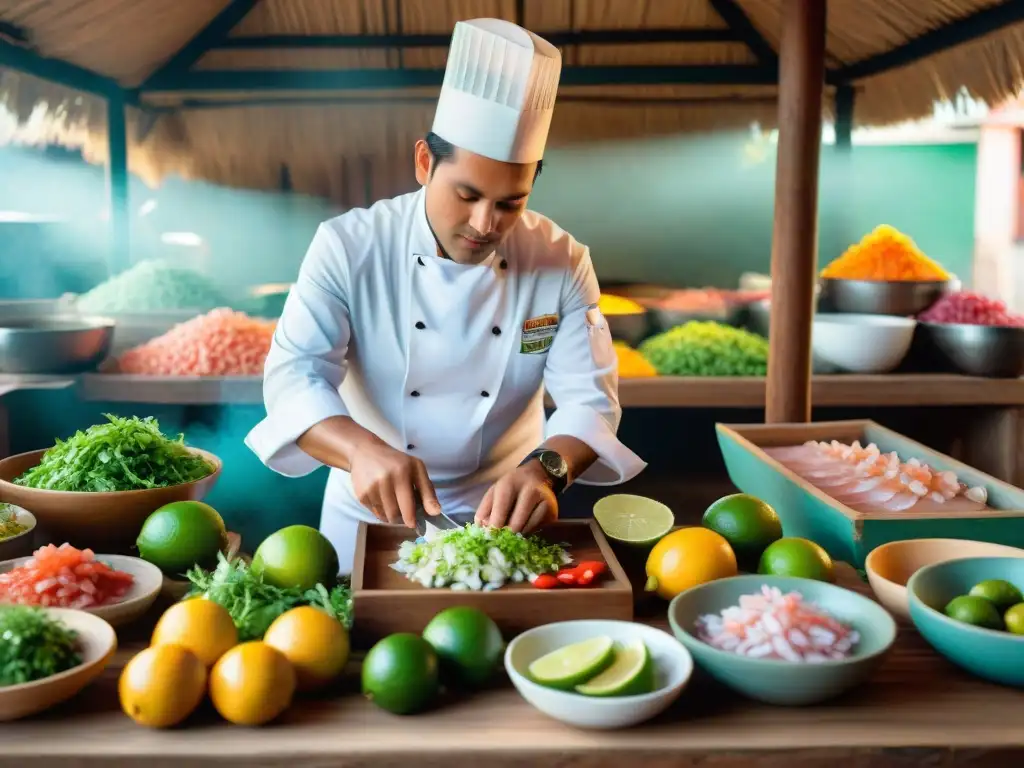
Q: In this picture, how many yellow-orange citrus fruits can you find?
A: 5